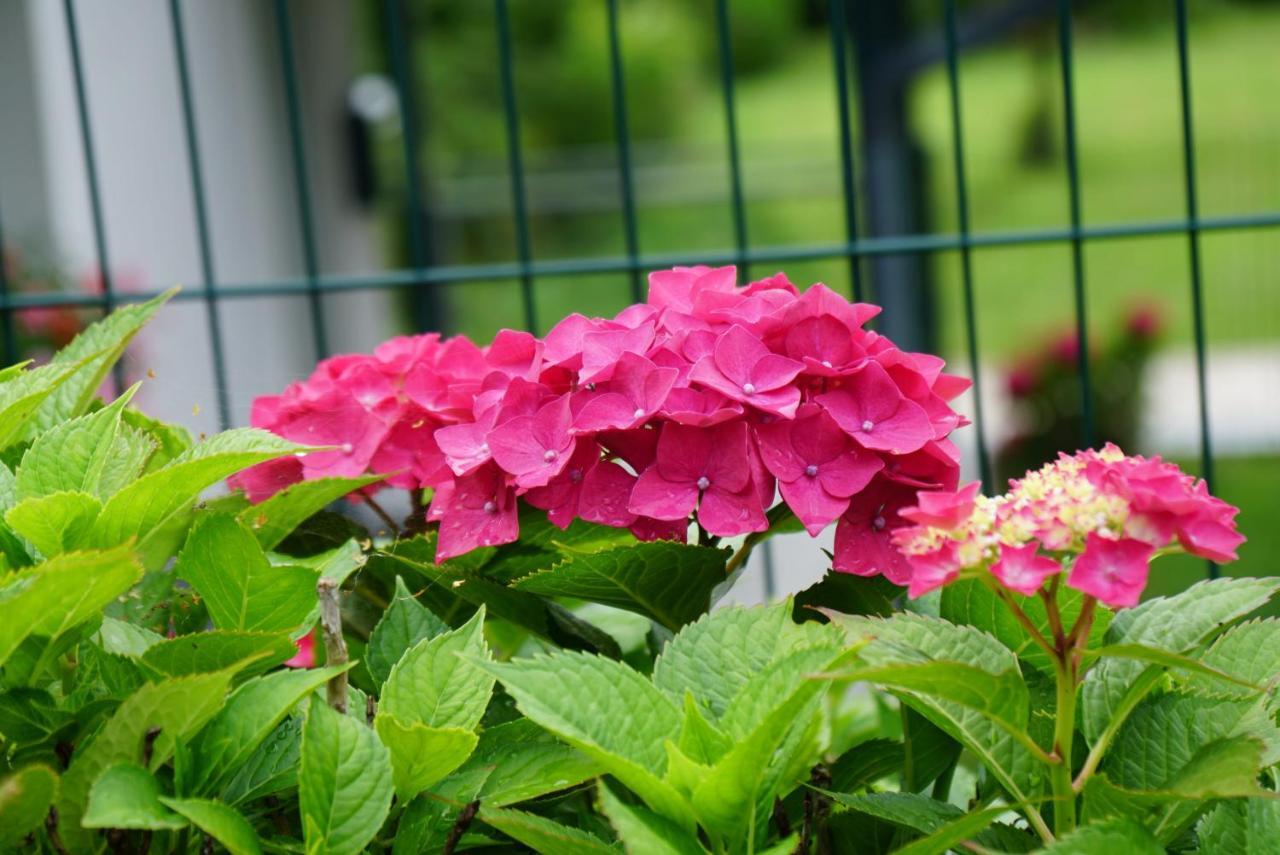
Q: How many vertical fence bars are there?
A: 12